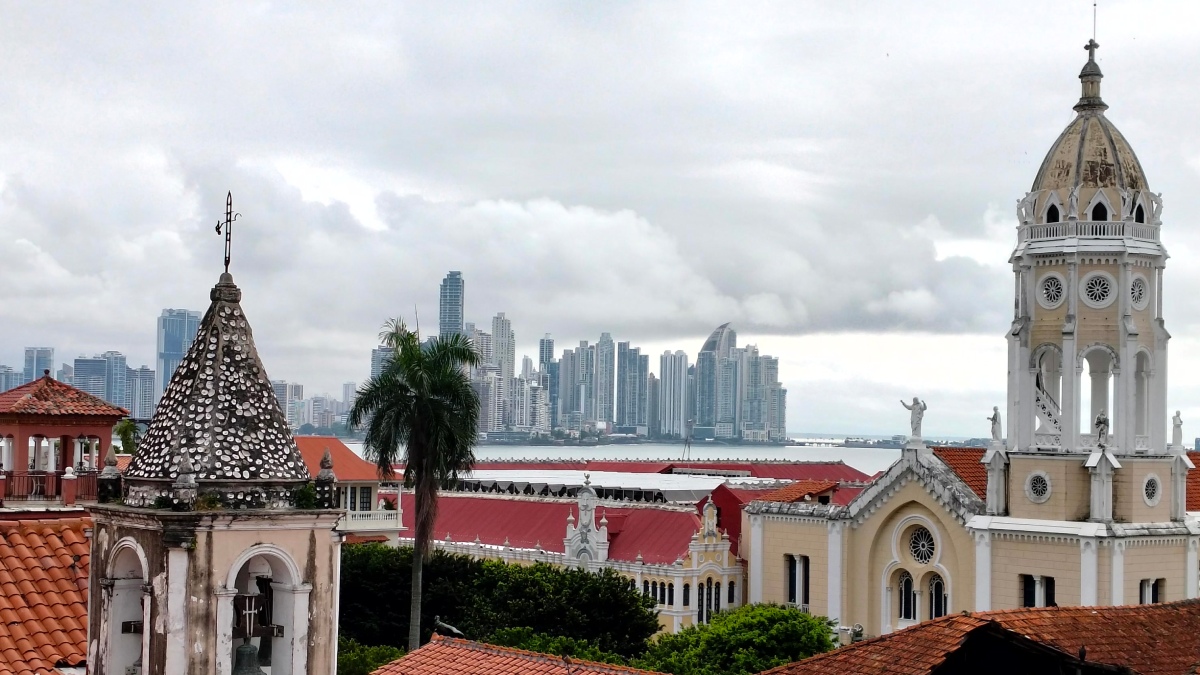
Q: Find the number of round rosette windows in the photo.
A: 6